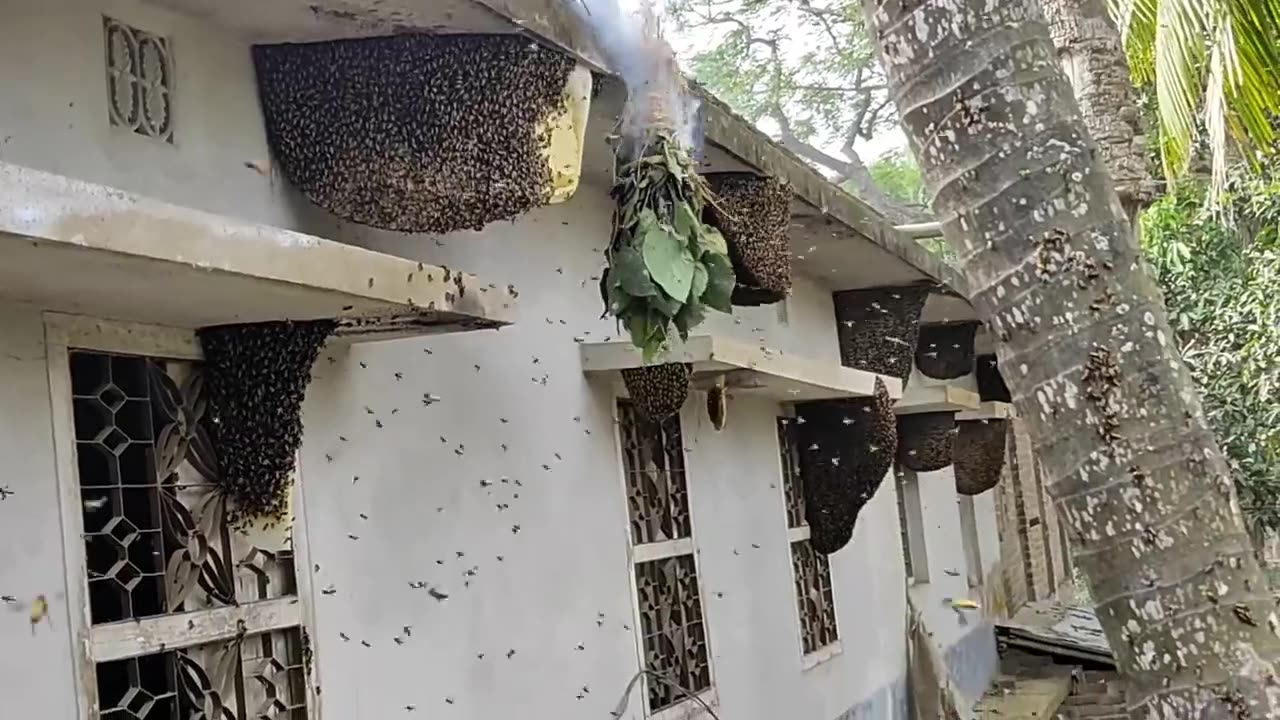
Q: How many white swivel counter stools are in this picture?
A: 0